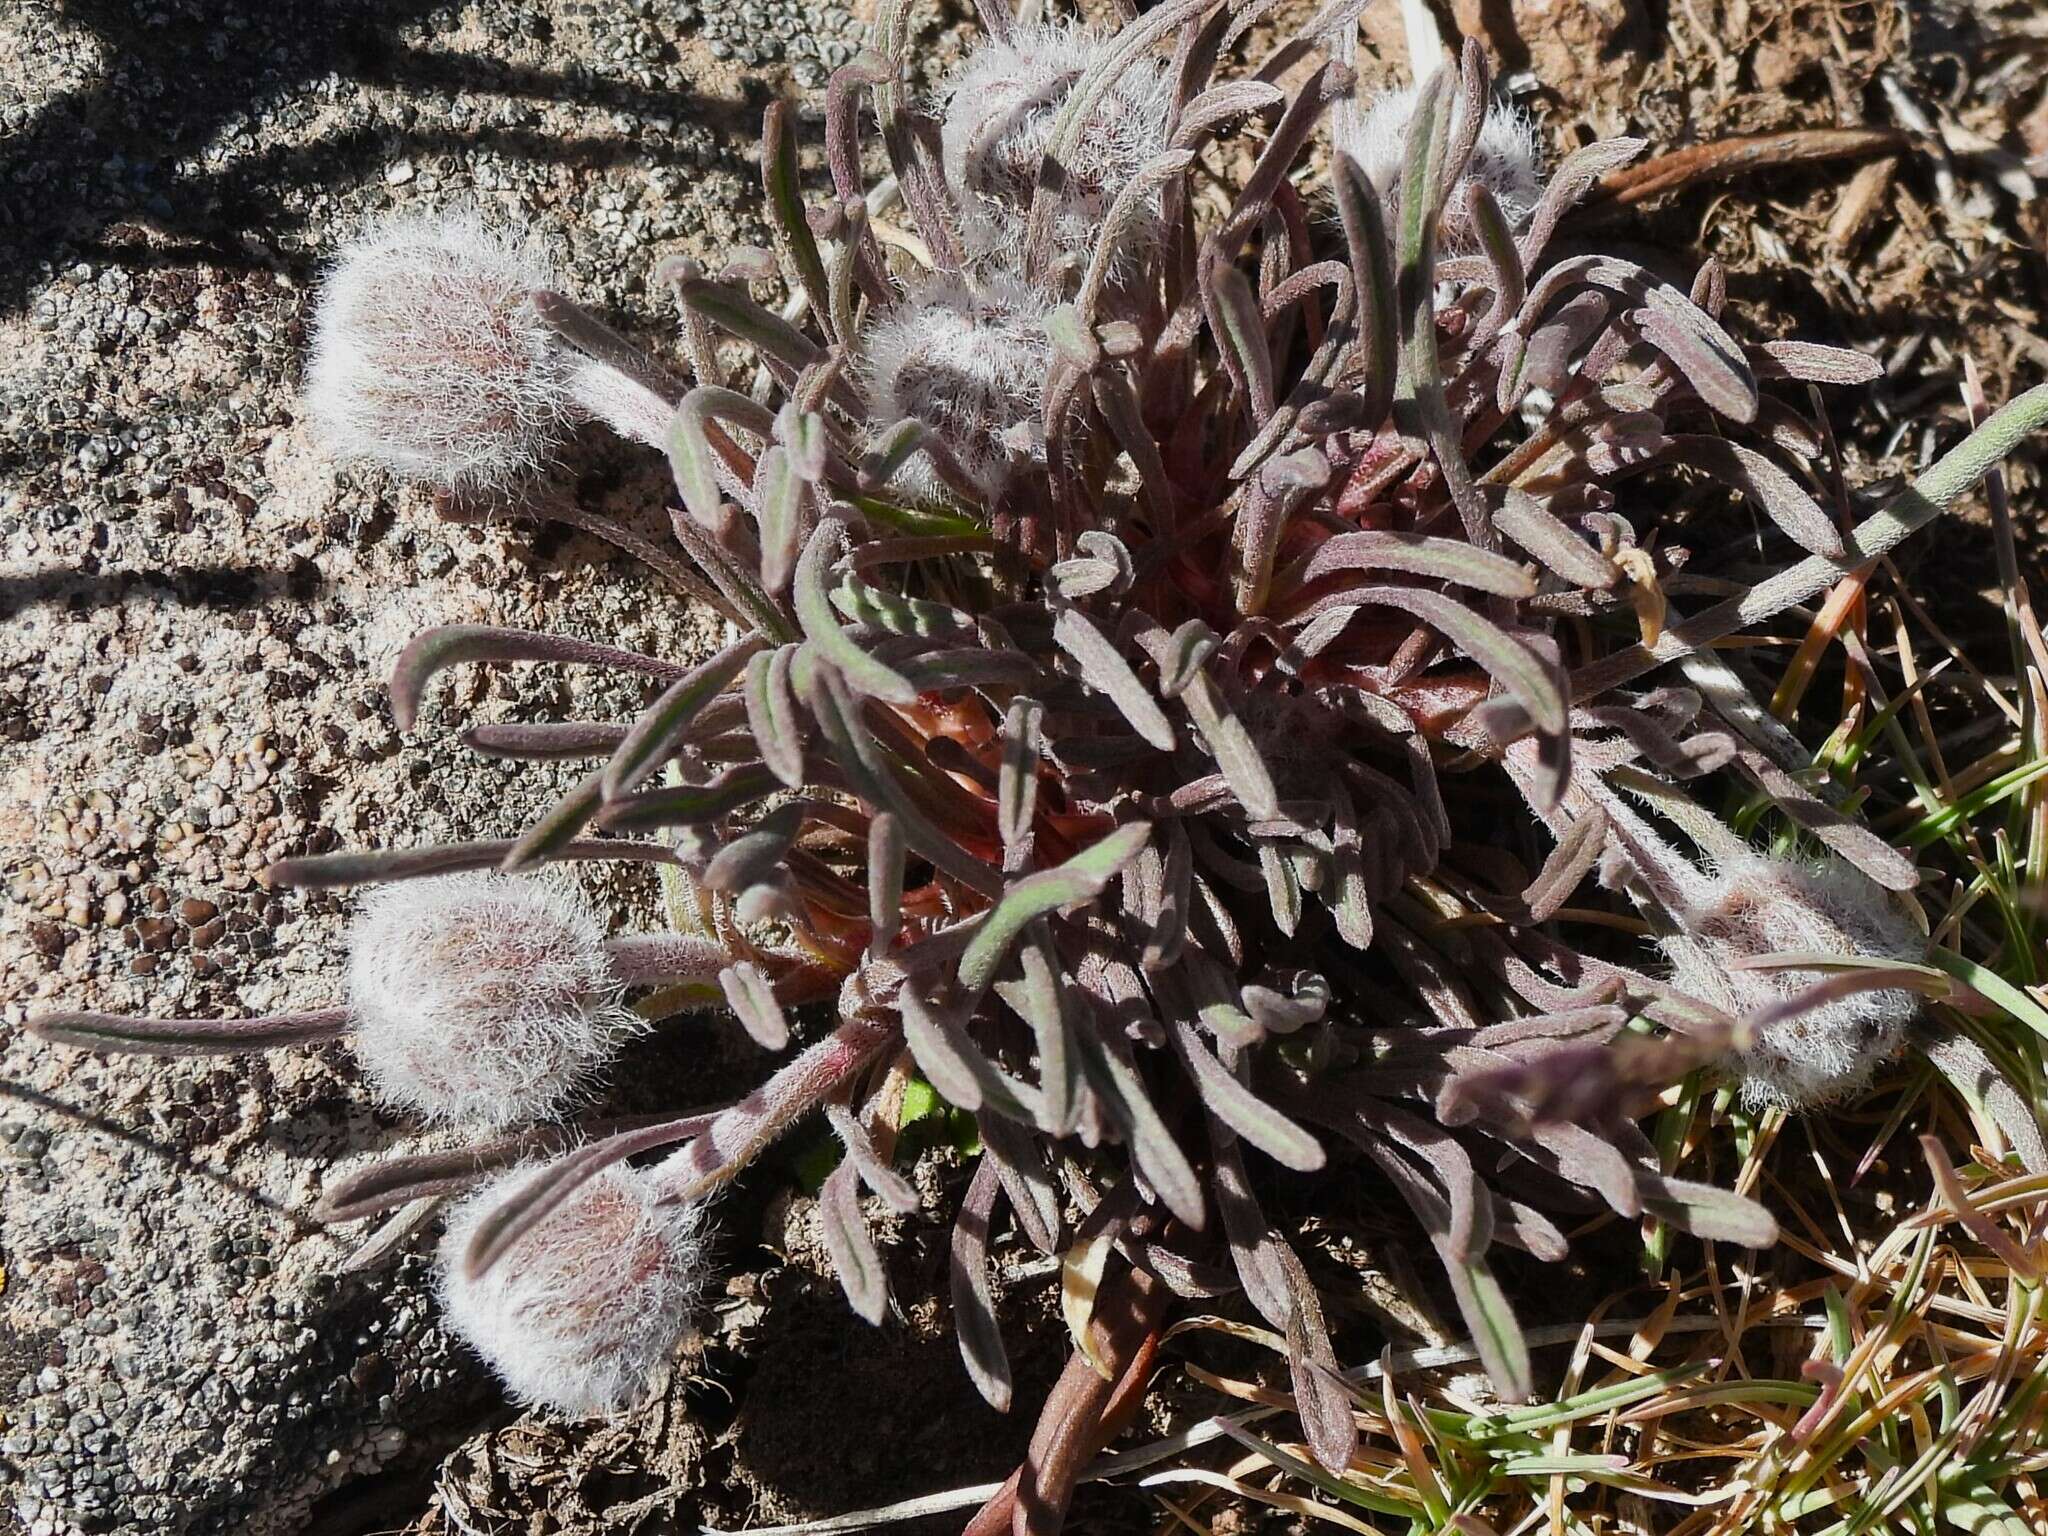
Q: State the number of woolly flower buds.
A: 7